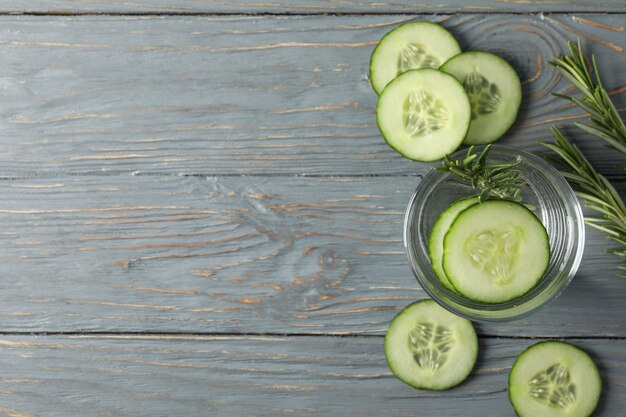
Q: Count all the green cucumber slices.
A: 7